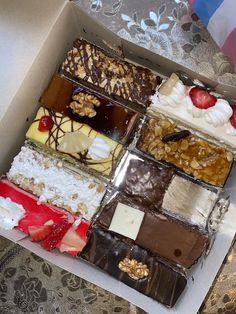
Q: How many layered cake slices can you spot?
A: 10